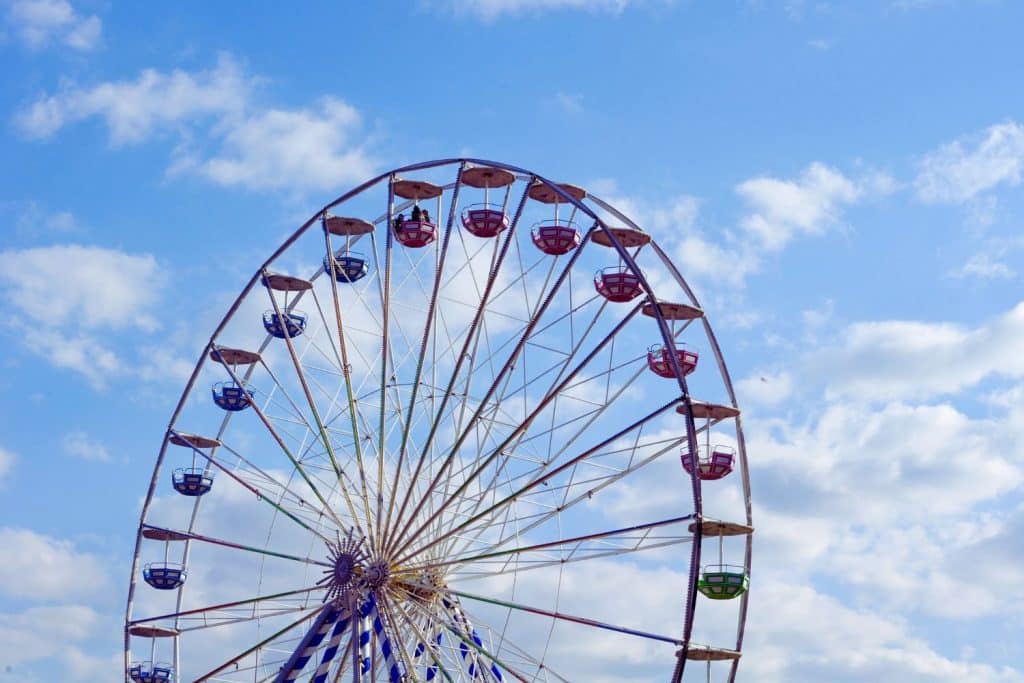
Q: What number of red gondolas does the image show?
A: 6